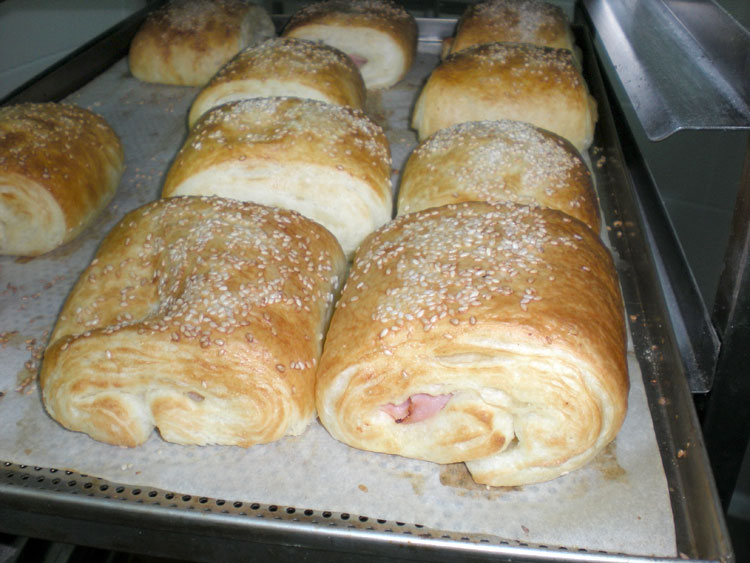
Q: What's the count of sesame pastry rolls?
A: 10